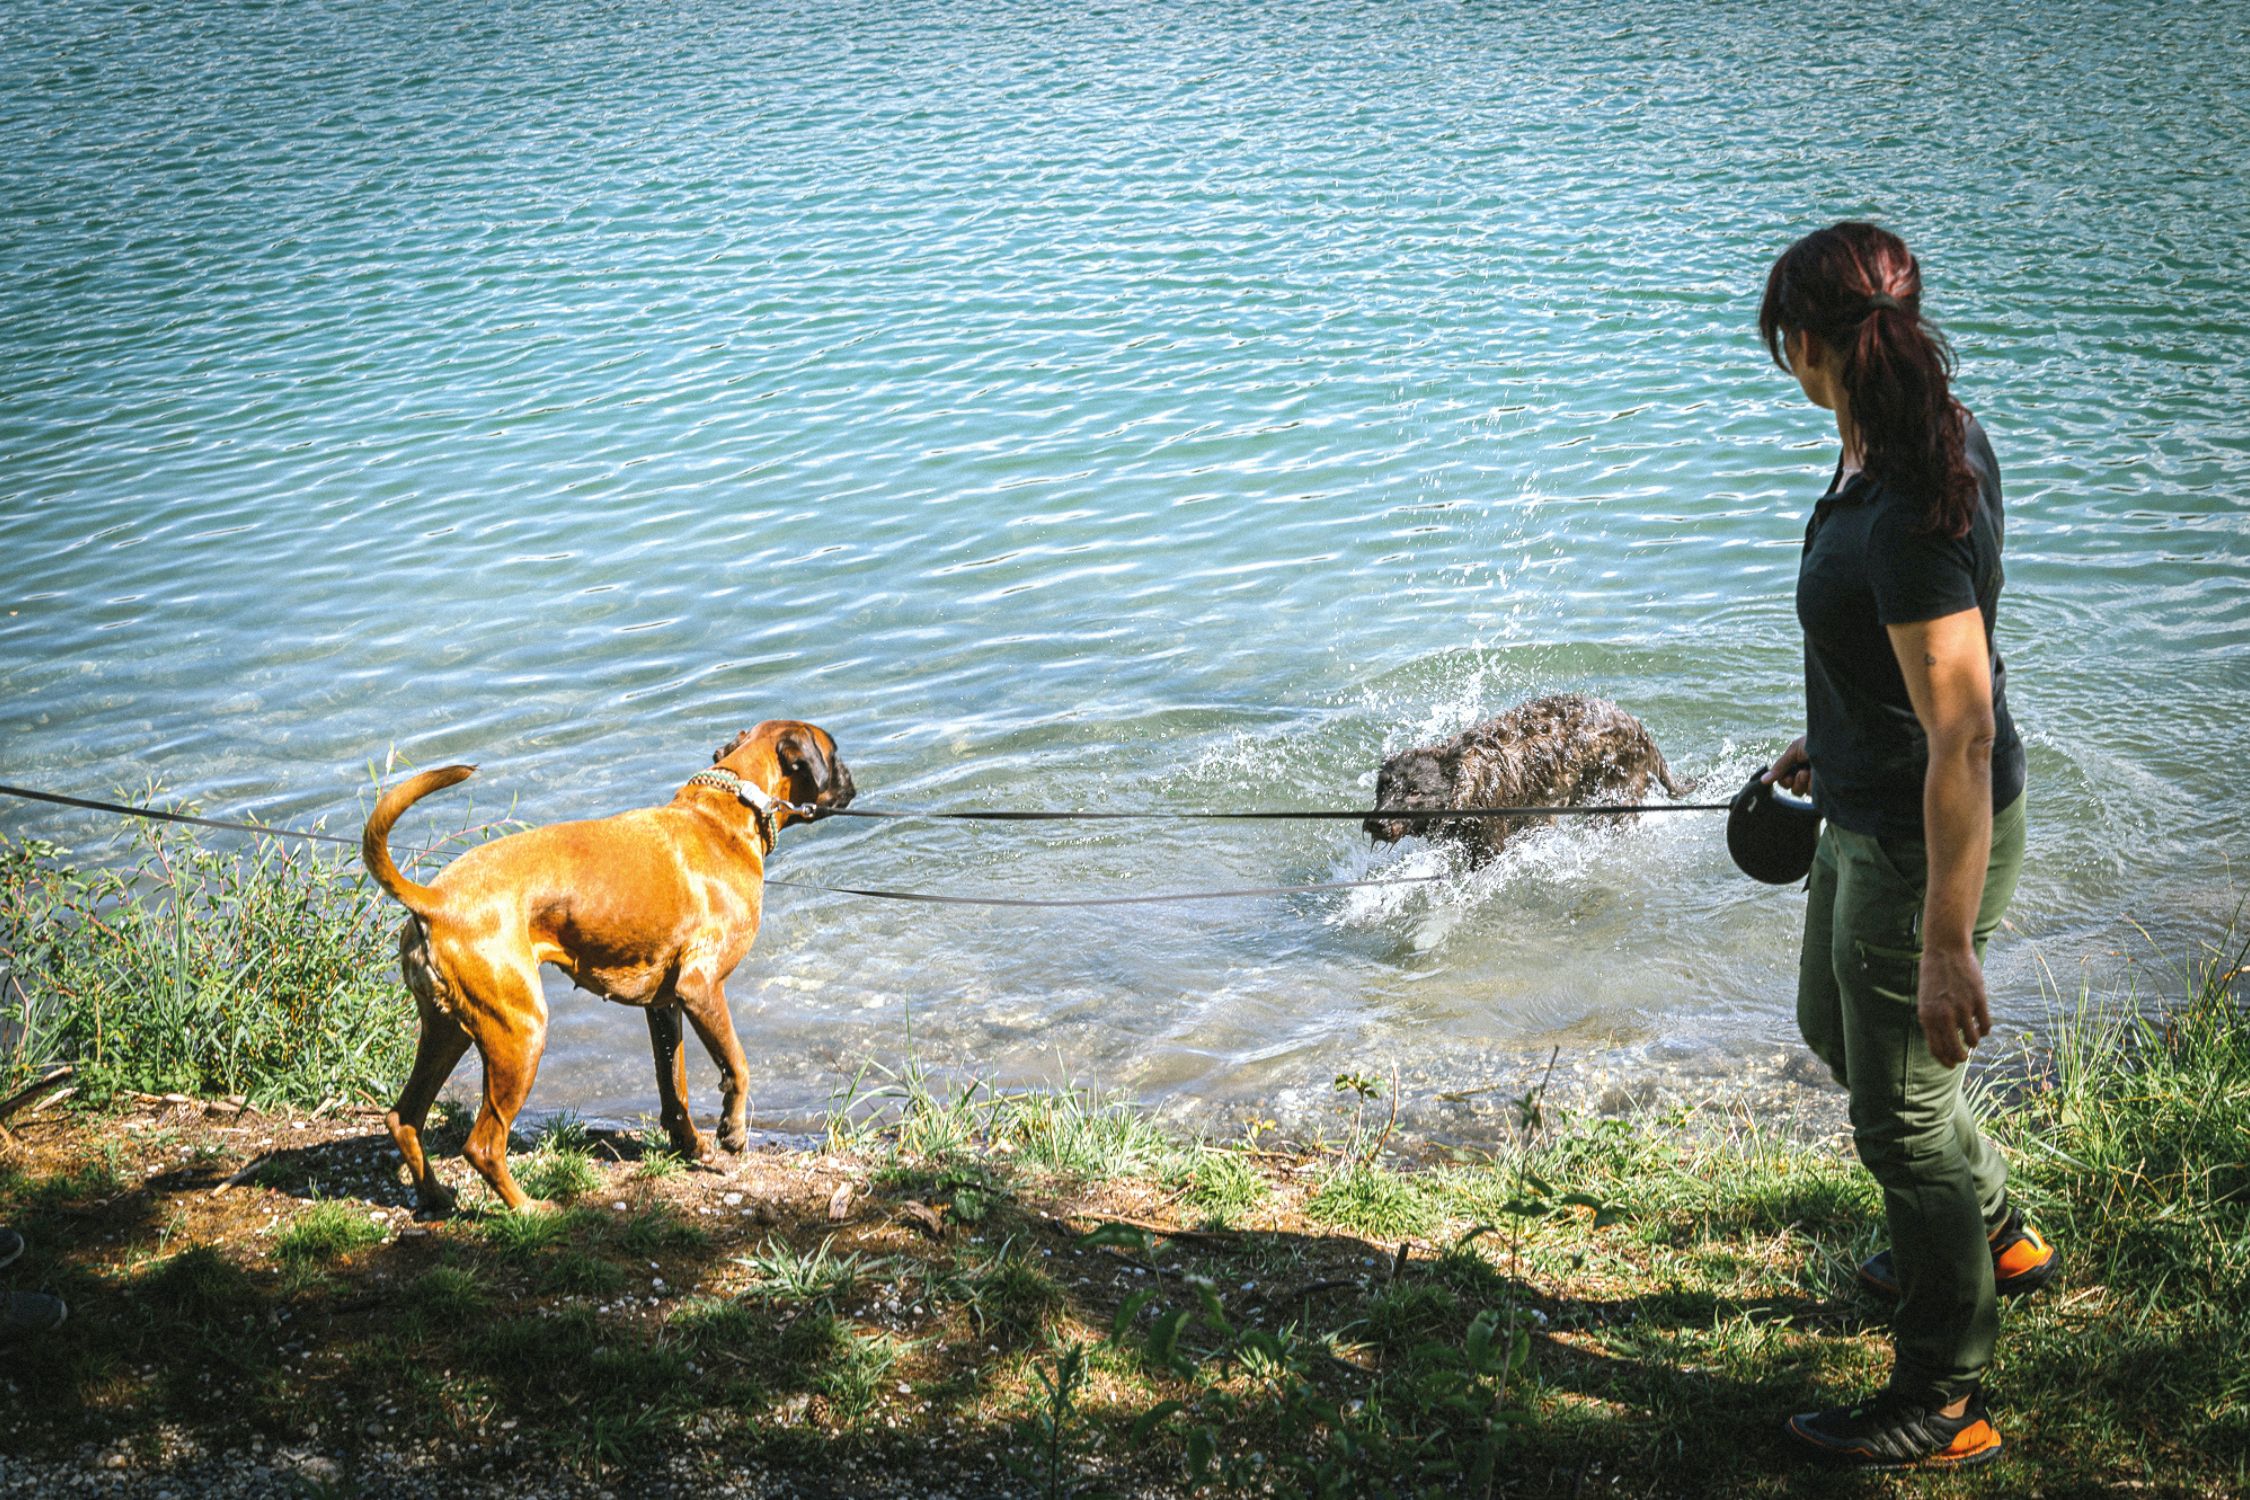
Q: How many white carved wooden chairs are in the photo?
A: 0